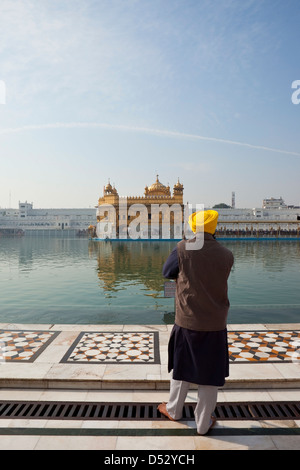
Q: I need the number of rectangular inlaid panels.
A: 3